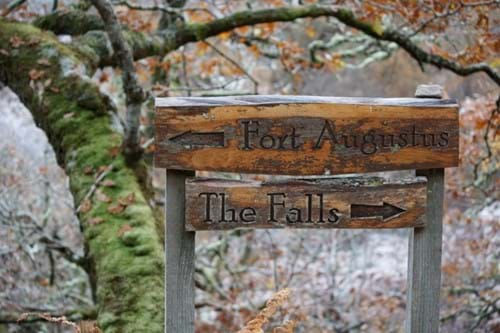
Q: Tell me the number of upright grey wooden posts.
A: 2